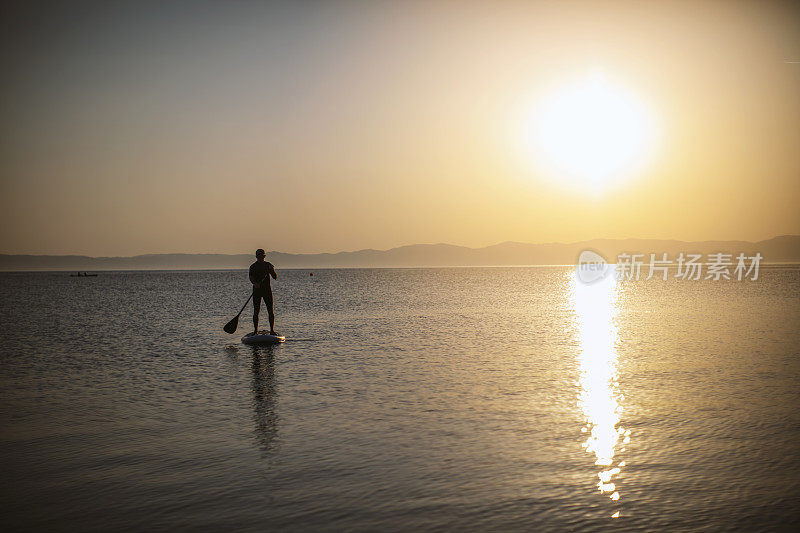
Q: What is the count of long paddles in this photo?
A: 1